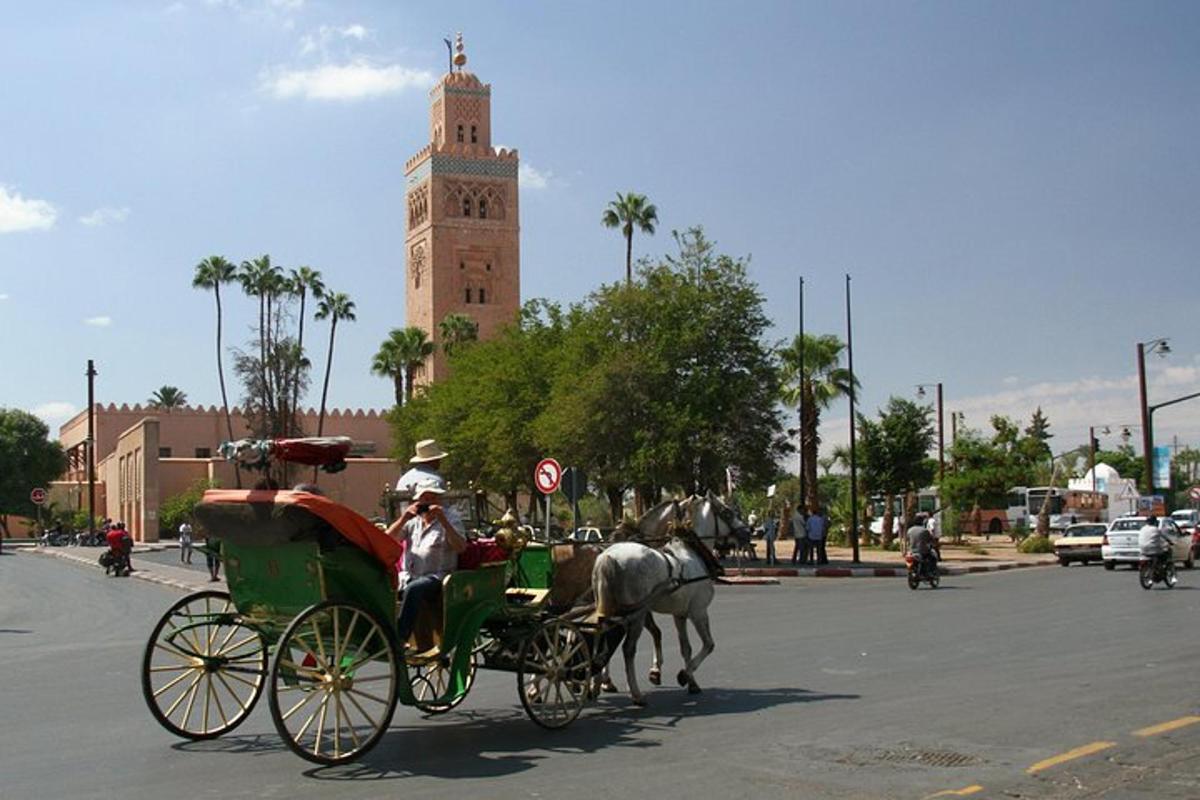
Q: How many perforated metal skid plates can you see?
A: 0